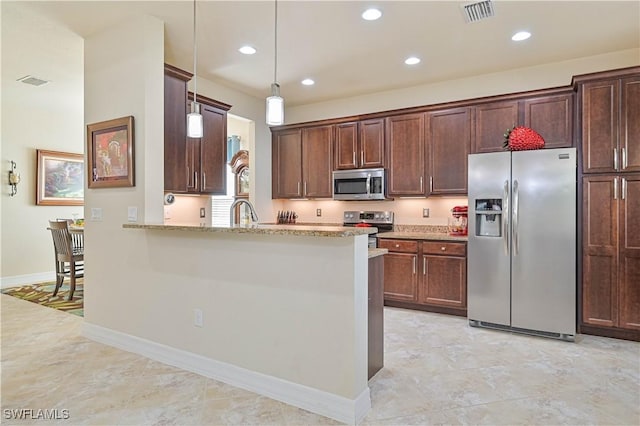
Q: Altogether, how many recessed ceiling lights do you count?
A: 5